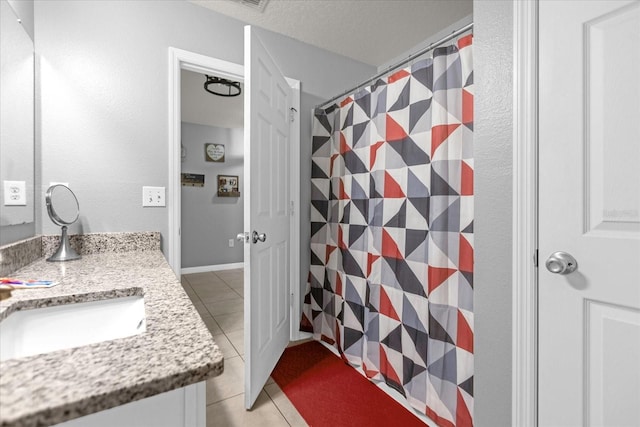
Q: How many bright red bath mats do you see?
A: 1